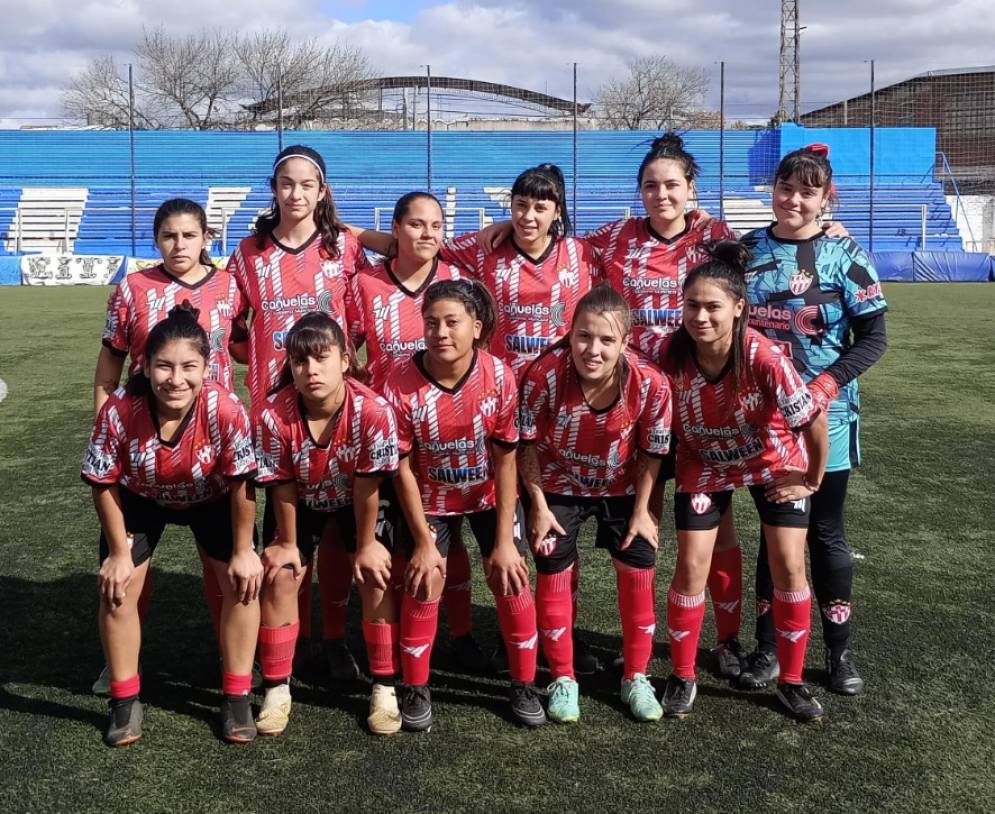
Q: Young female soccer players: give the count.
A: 11